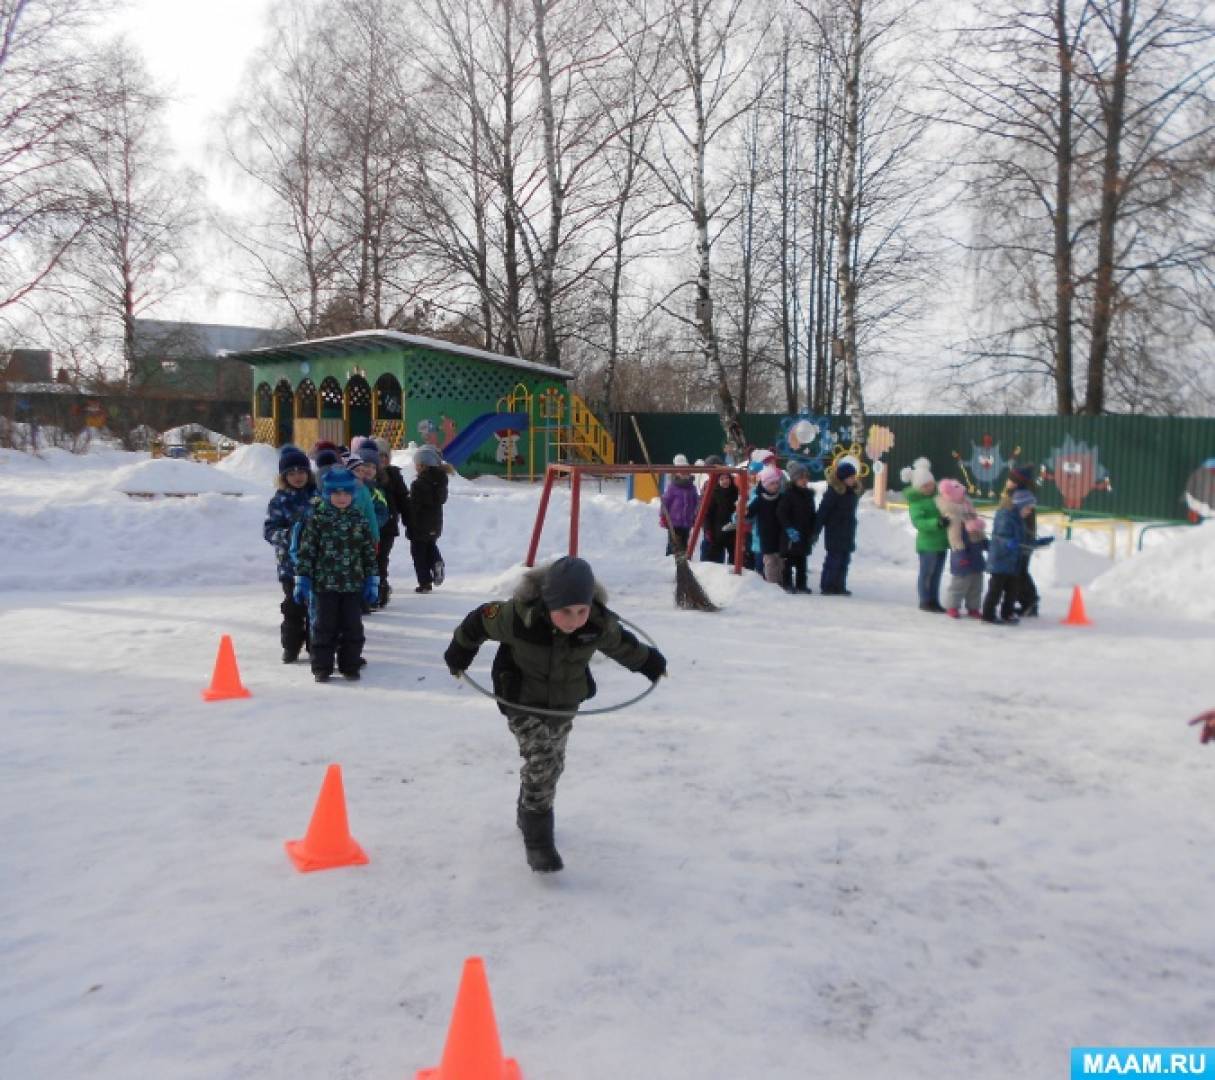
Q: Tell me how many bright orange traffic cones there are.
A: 4